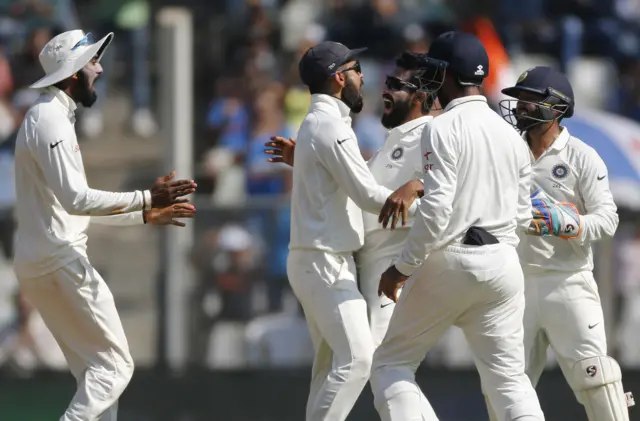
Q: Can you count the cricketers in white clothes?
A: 5